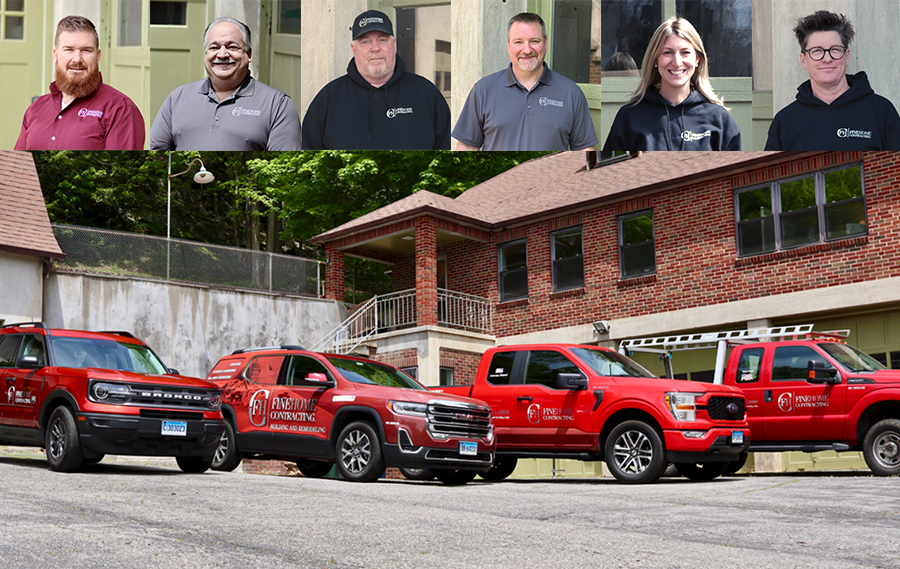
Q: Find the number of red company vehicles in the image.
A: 4